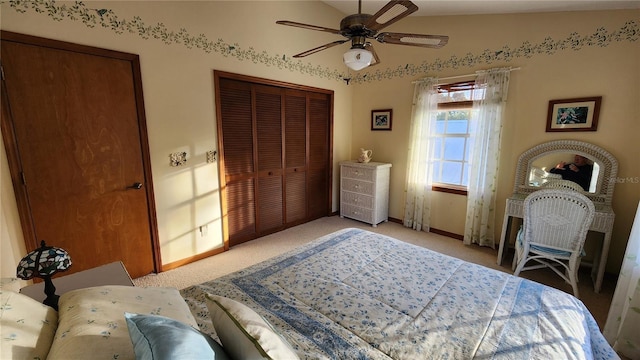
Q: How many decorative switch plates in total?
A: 2